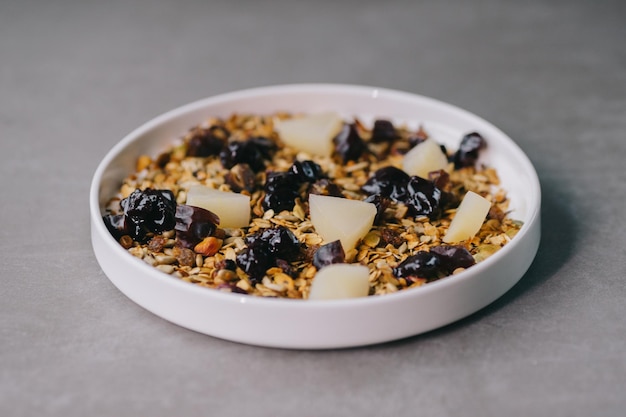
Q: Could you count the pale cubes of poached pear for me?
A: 6